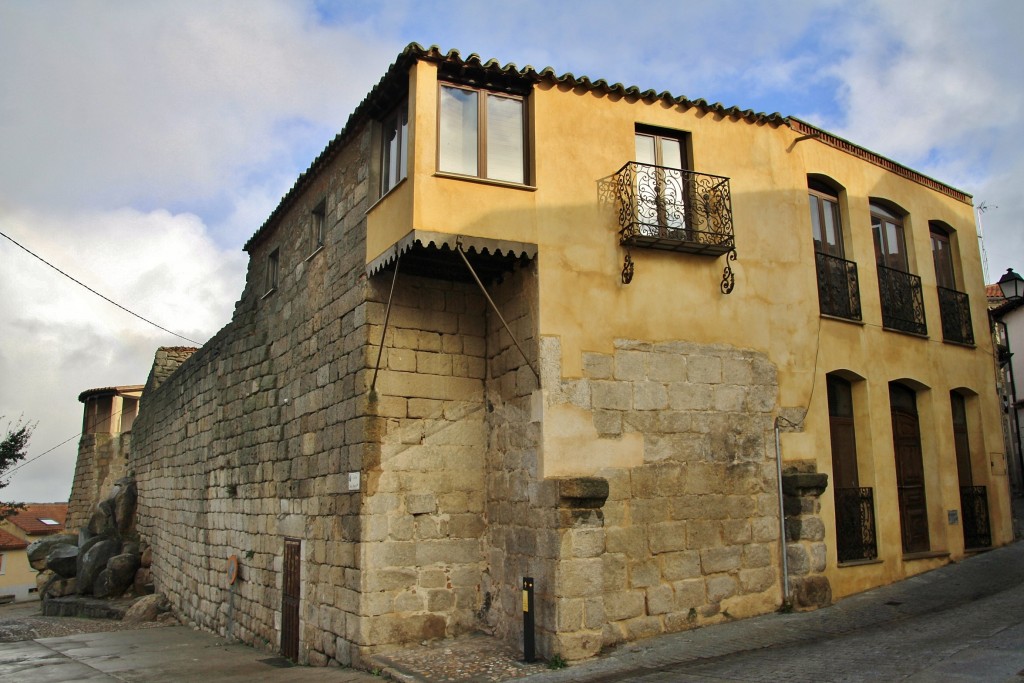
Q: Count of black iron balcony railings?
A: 6